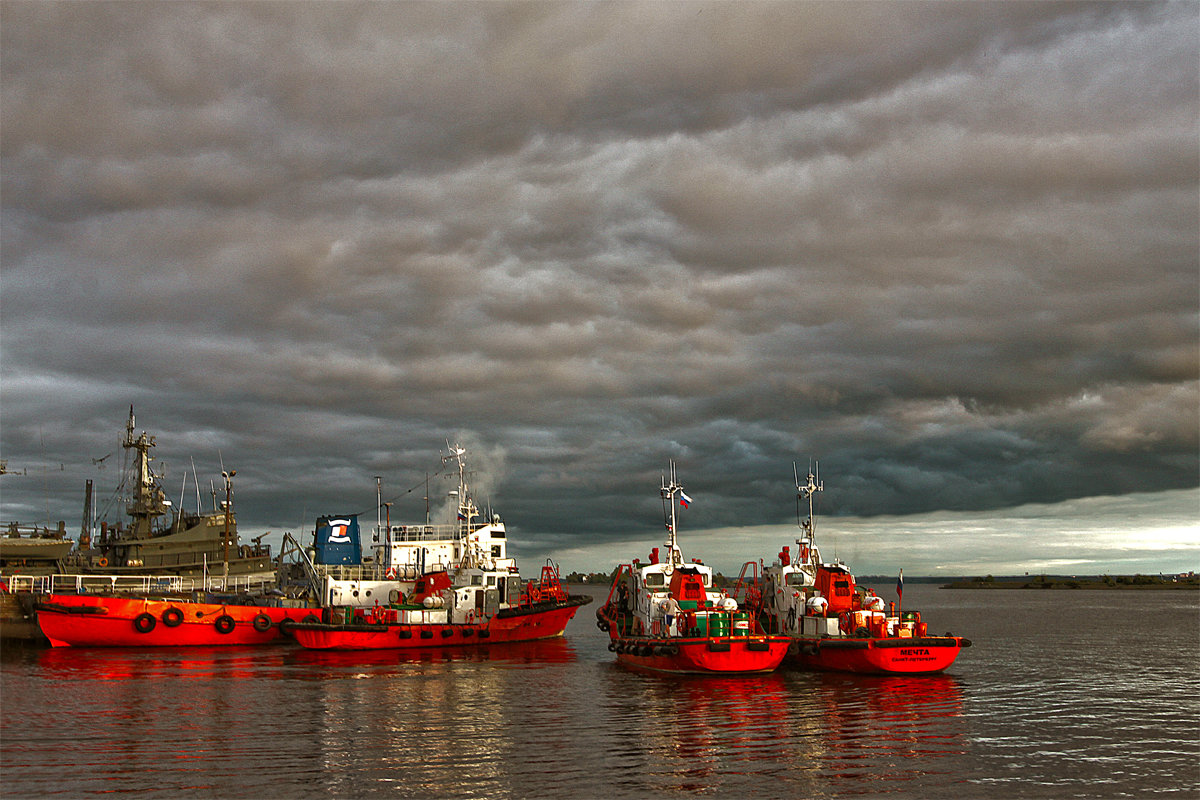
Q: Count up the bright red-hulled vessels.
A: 4